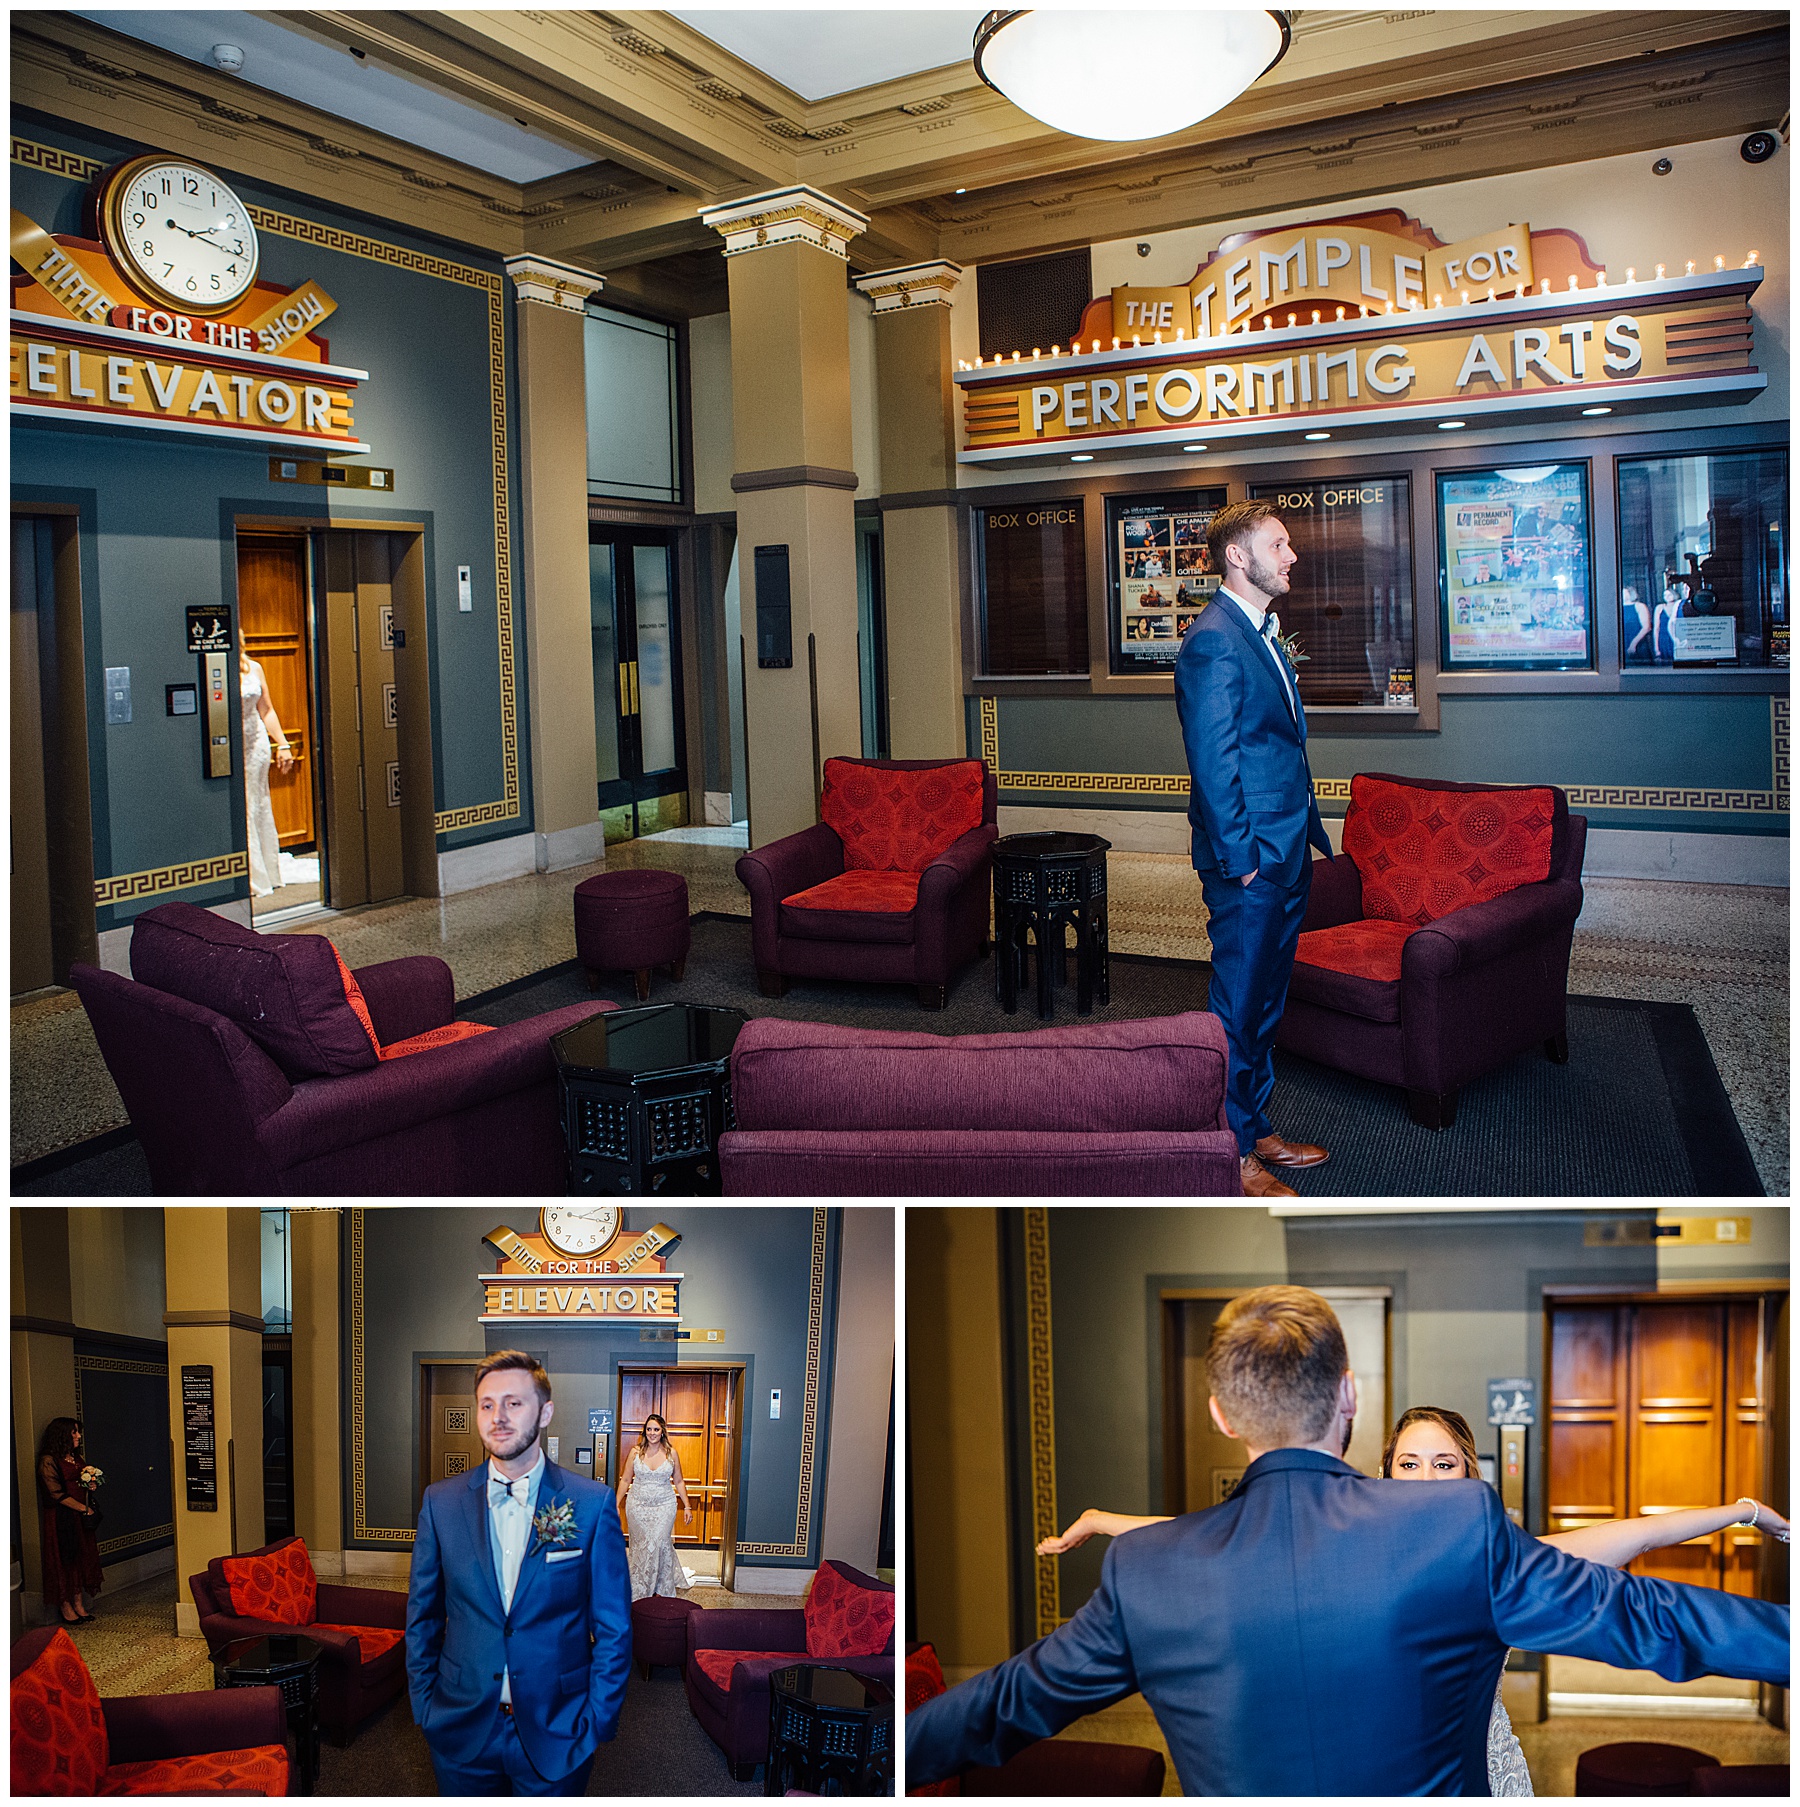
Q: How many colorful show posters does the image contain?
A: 2